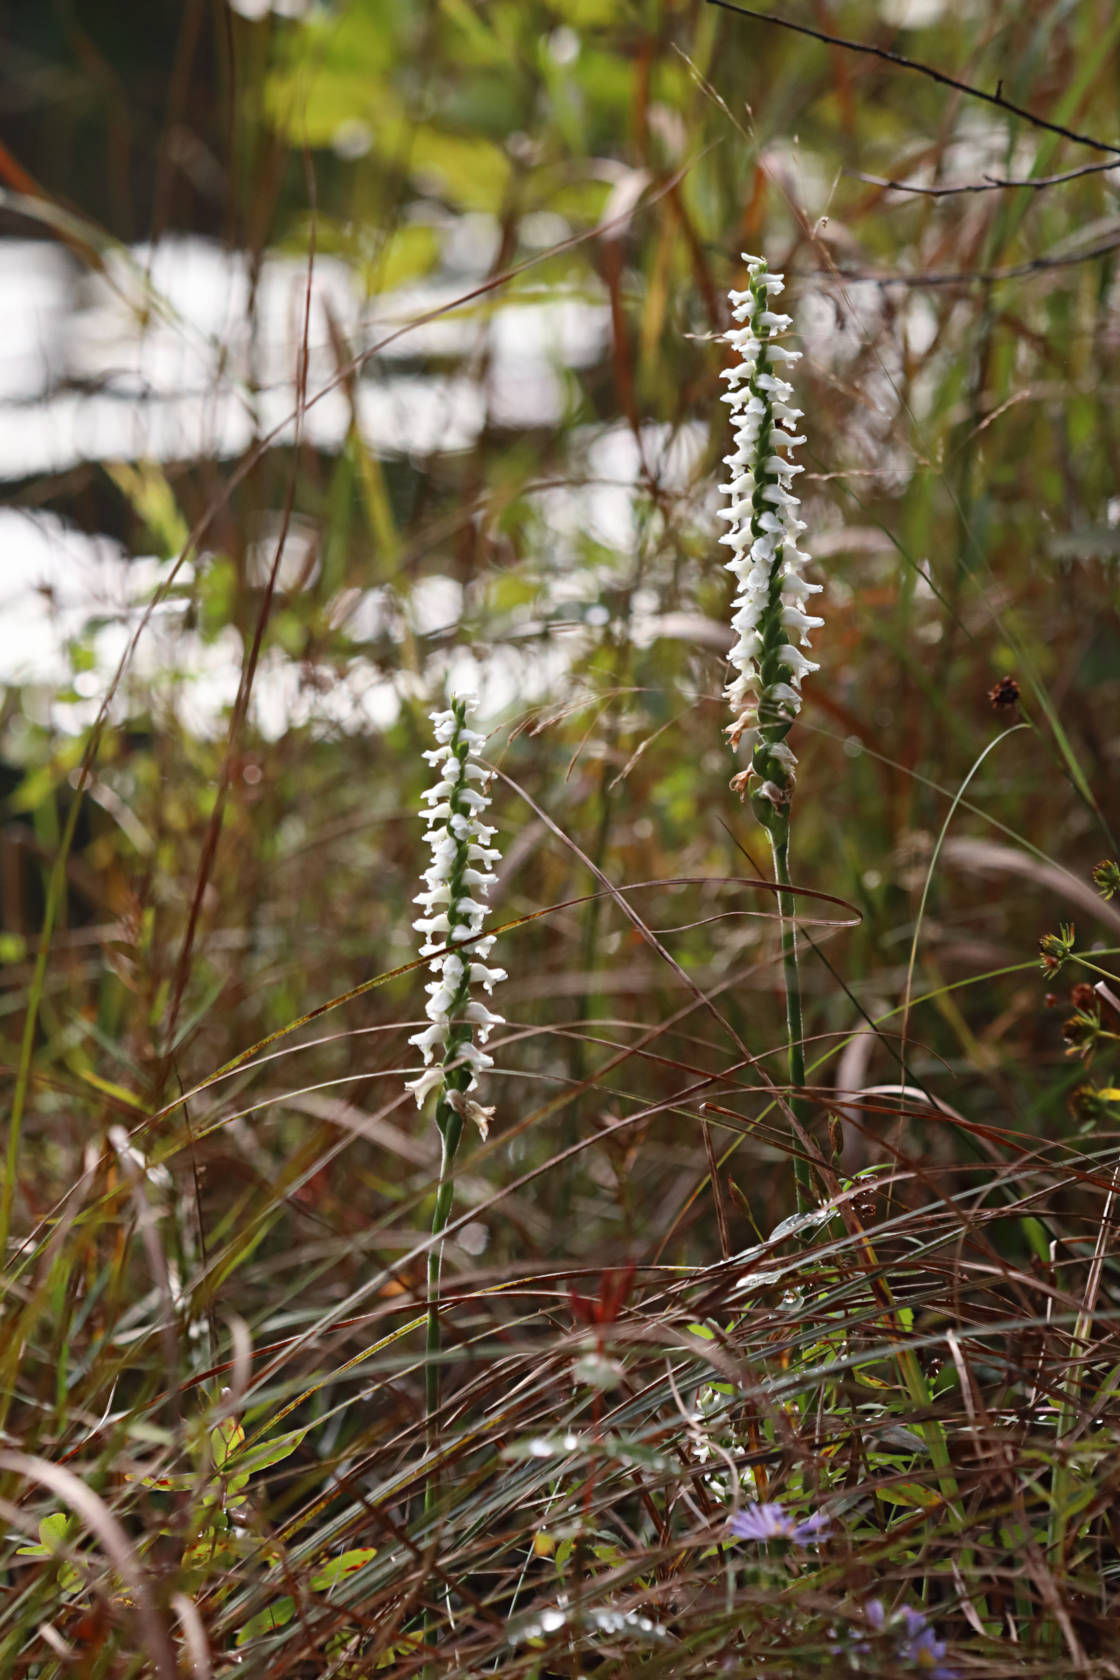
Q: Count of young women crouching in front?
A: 0